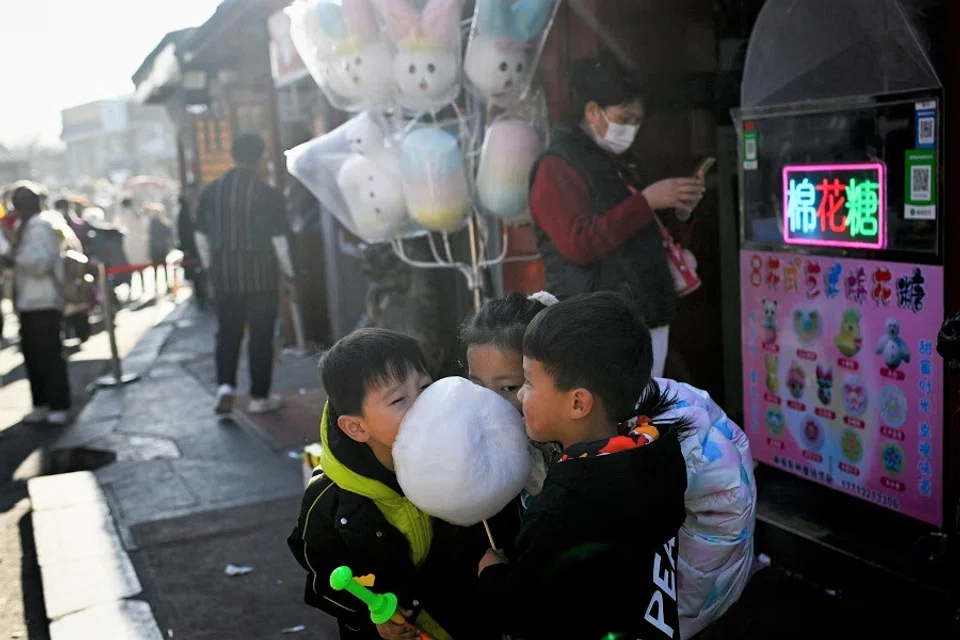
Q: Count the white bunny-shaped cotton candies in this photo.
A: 3